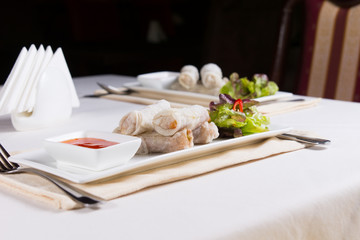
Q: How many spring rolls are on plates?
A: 6